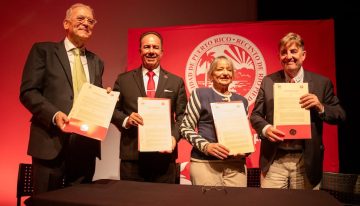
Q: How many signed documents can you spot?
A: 4